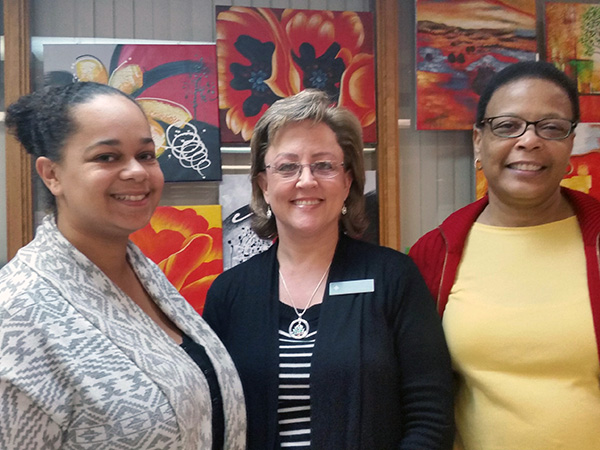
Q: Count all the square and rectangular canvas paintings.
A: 7